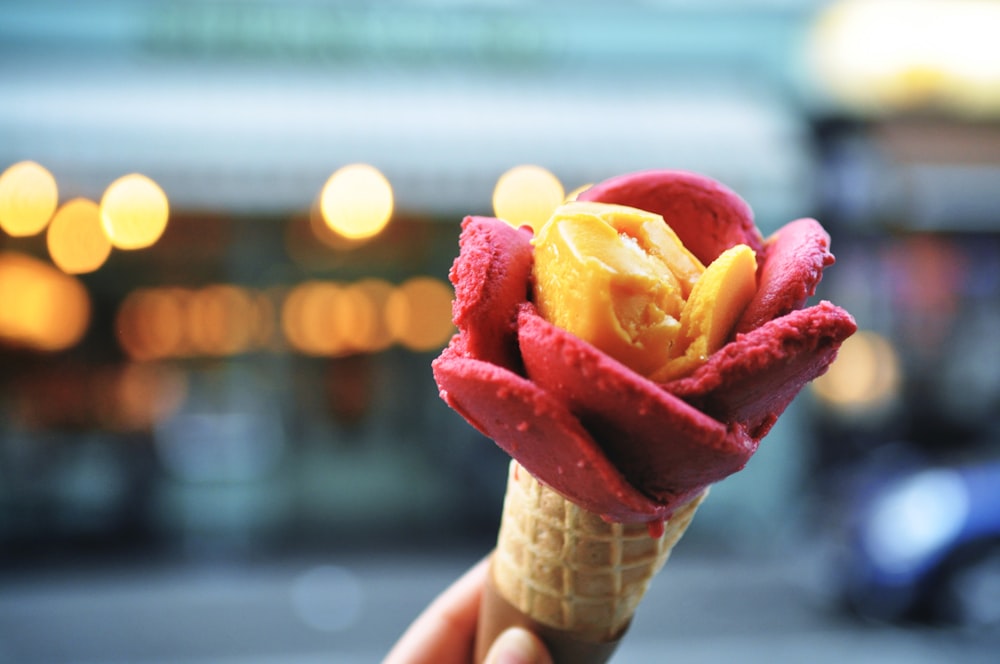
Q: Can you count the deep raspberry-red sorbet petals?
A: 6